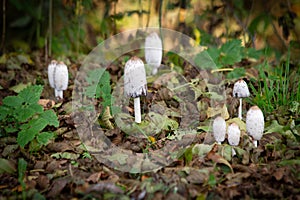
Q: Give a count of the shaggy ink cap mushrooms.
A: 8